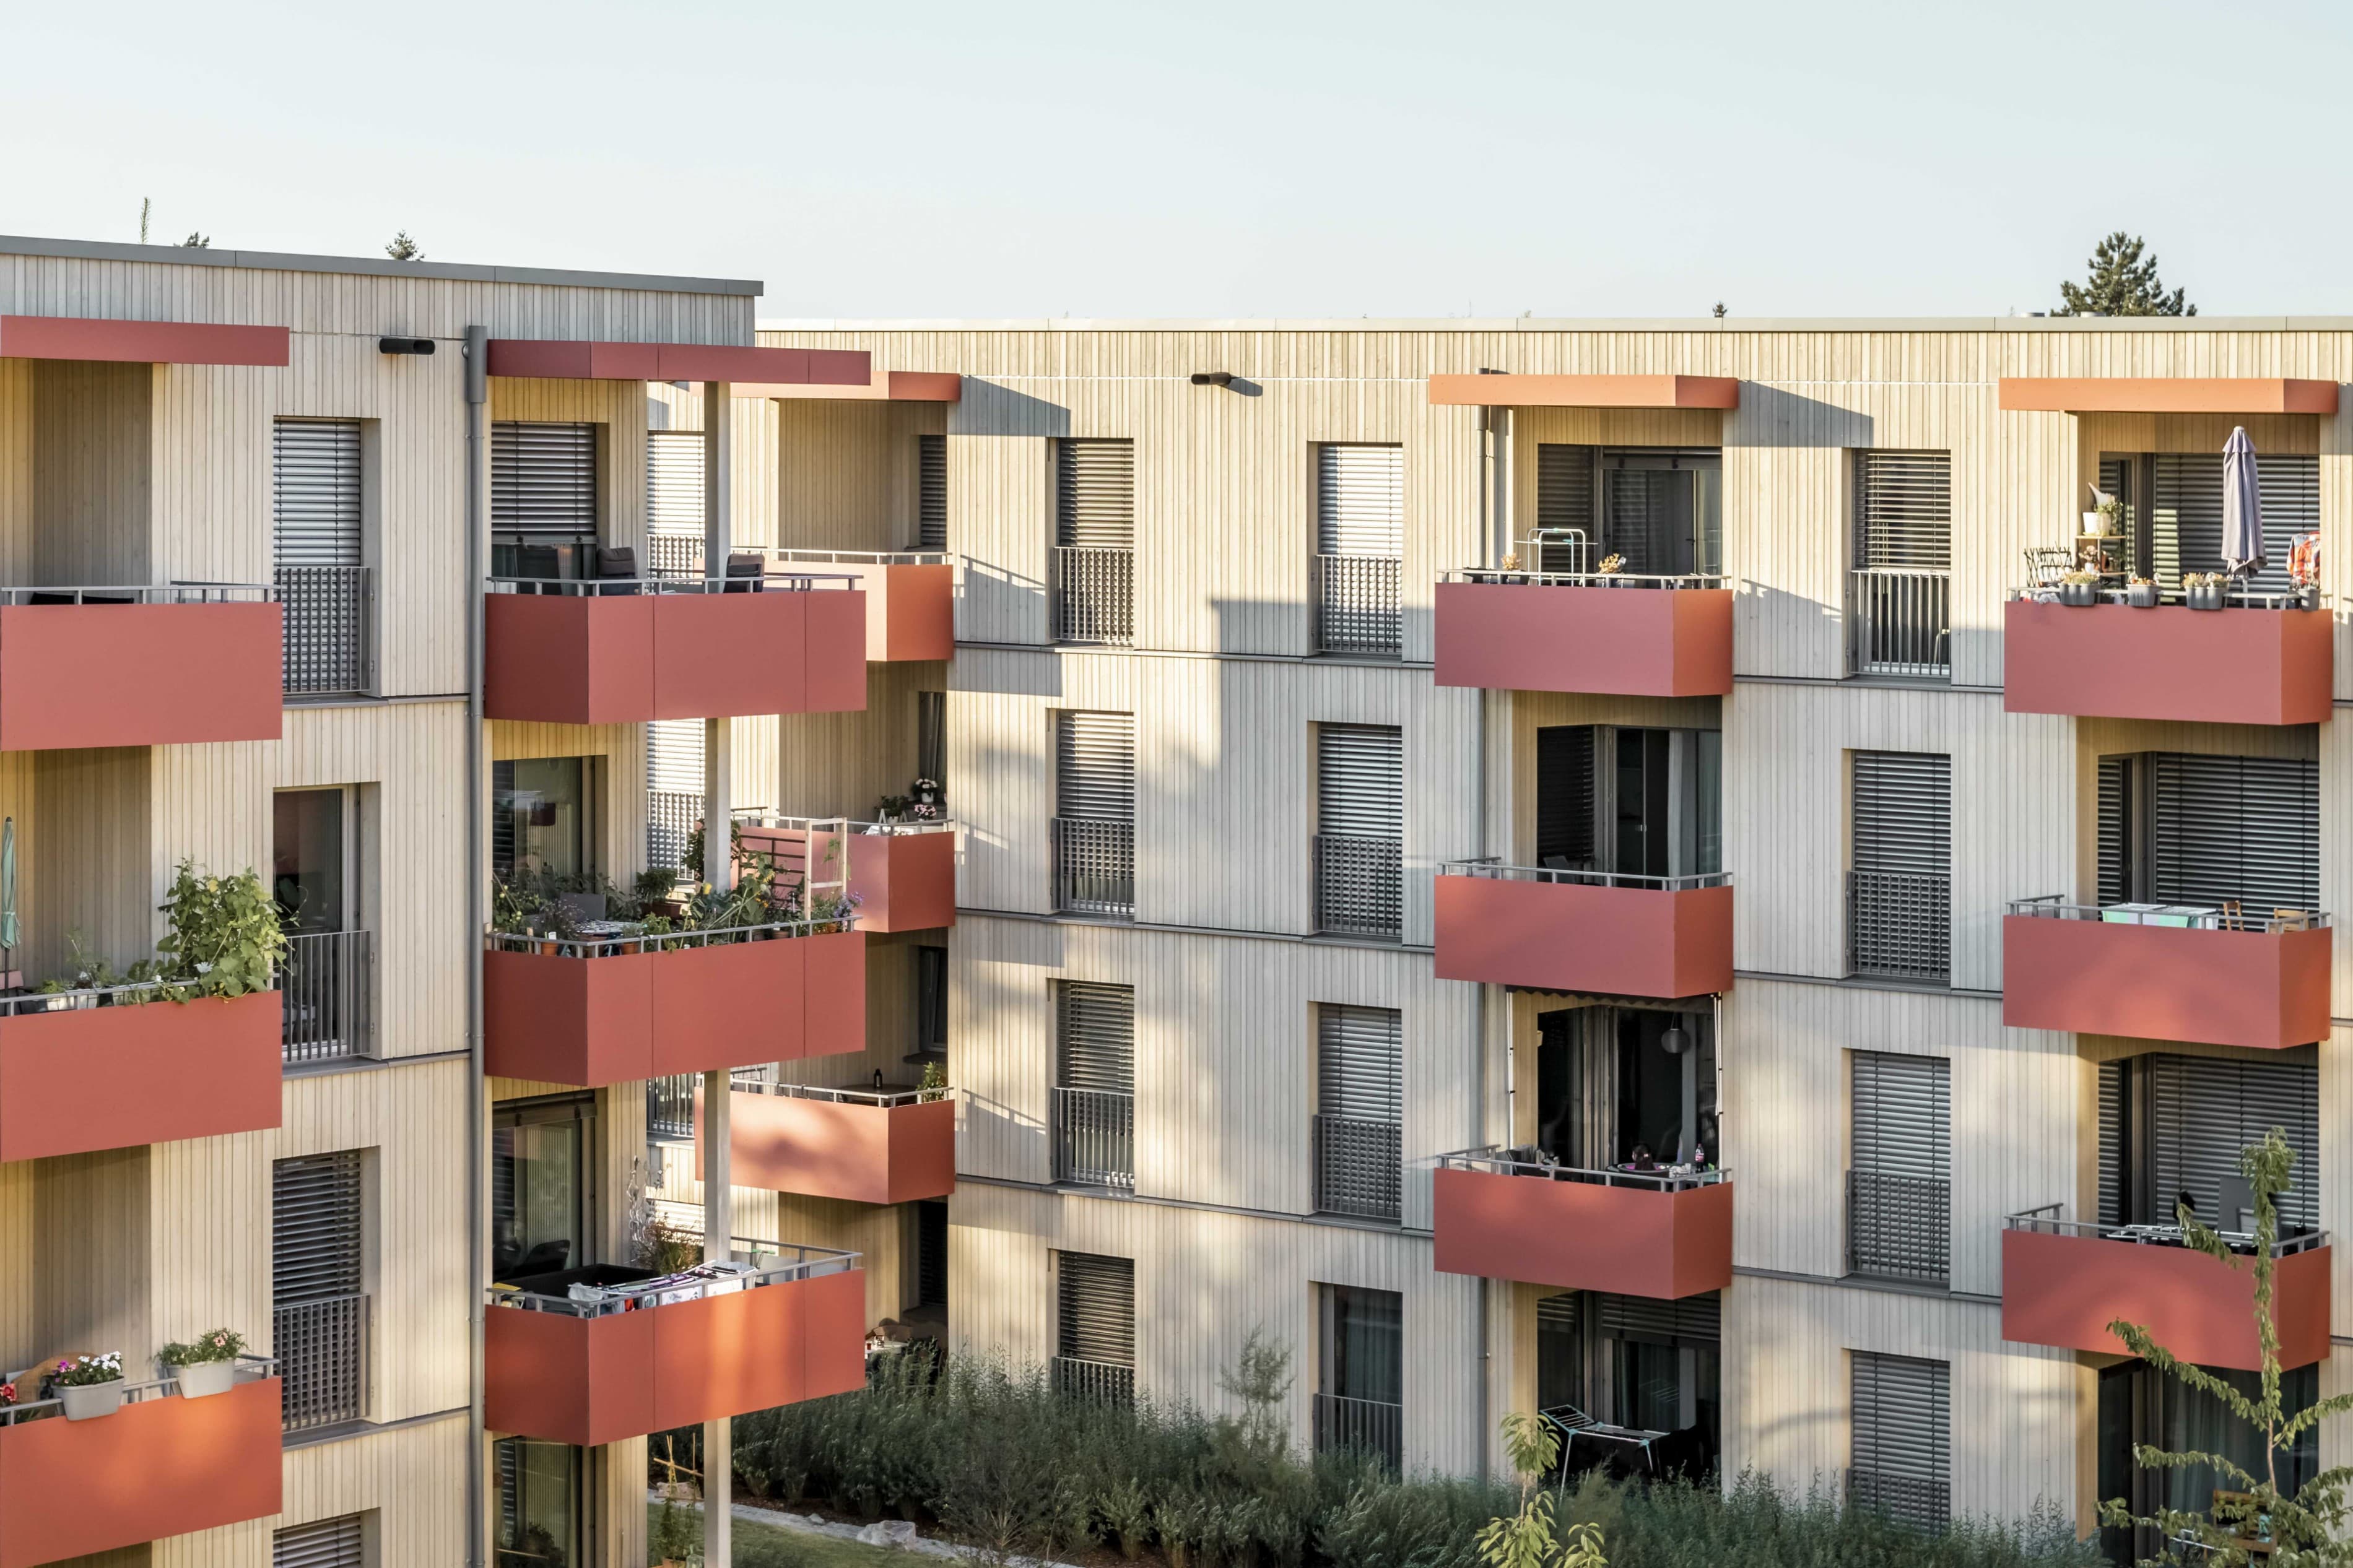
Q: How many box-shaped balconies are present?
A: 15